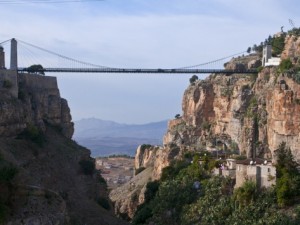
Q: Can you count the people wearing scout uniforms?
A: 0